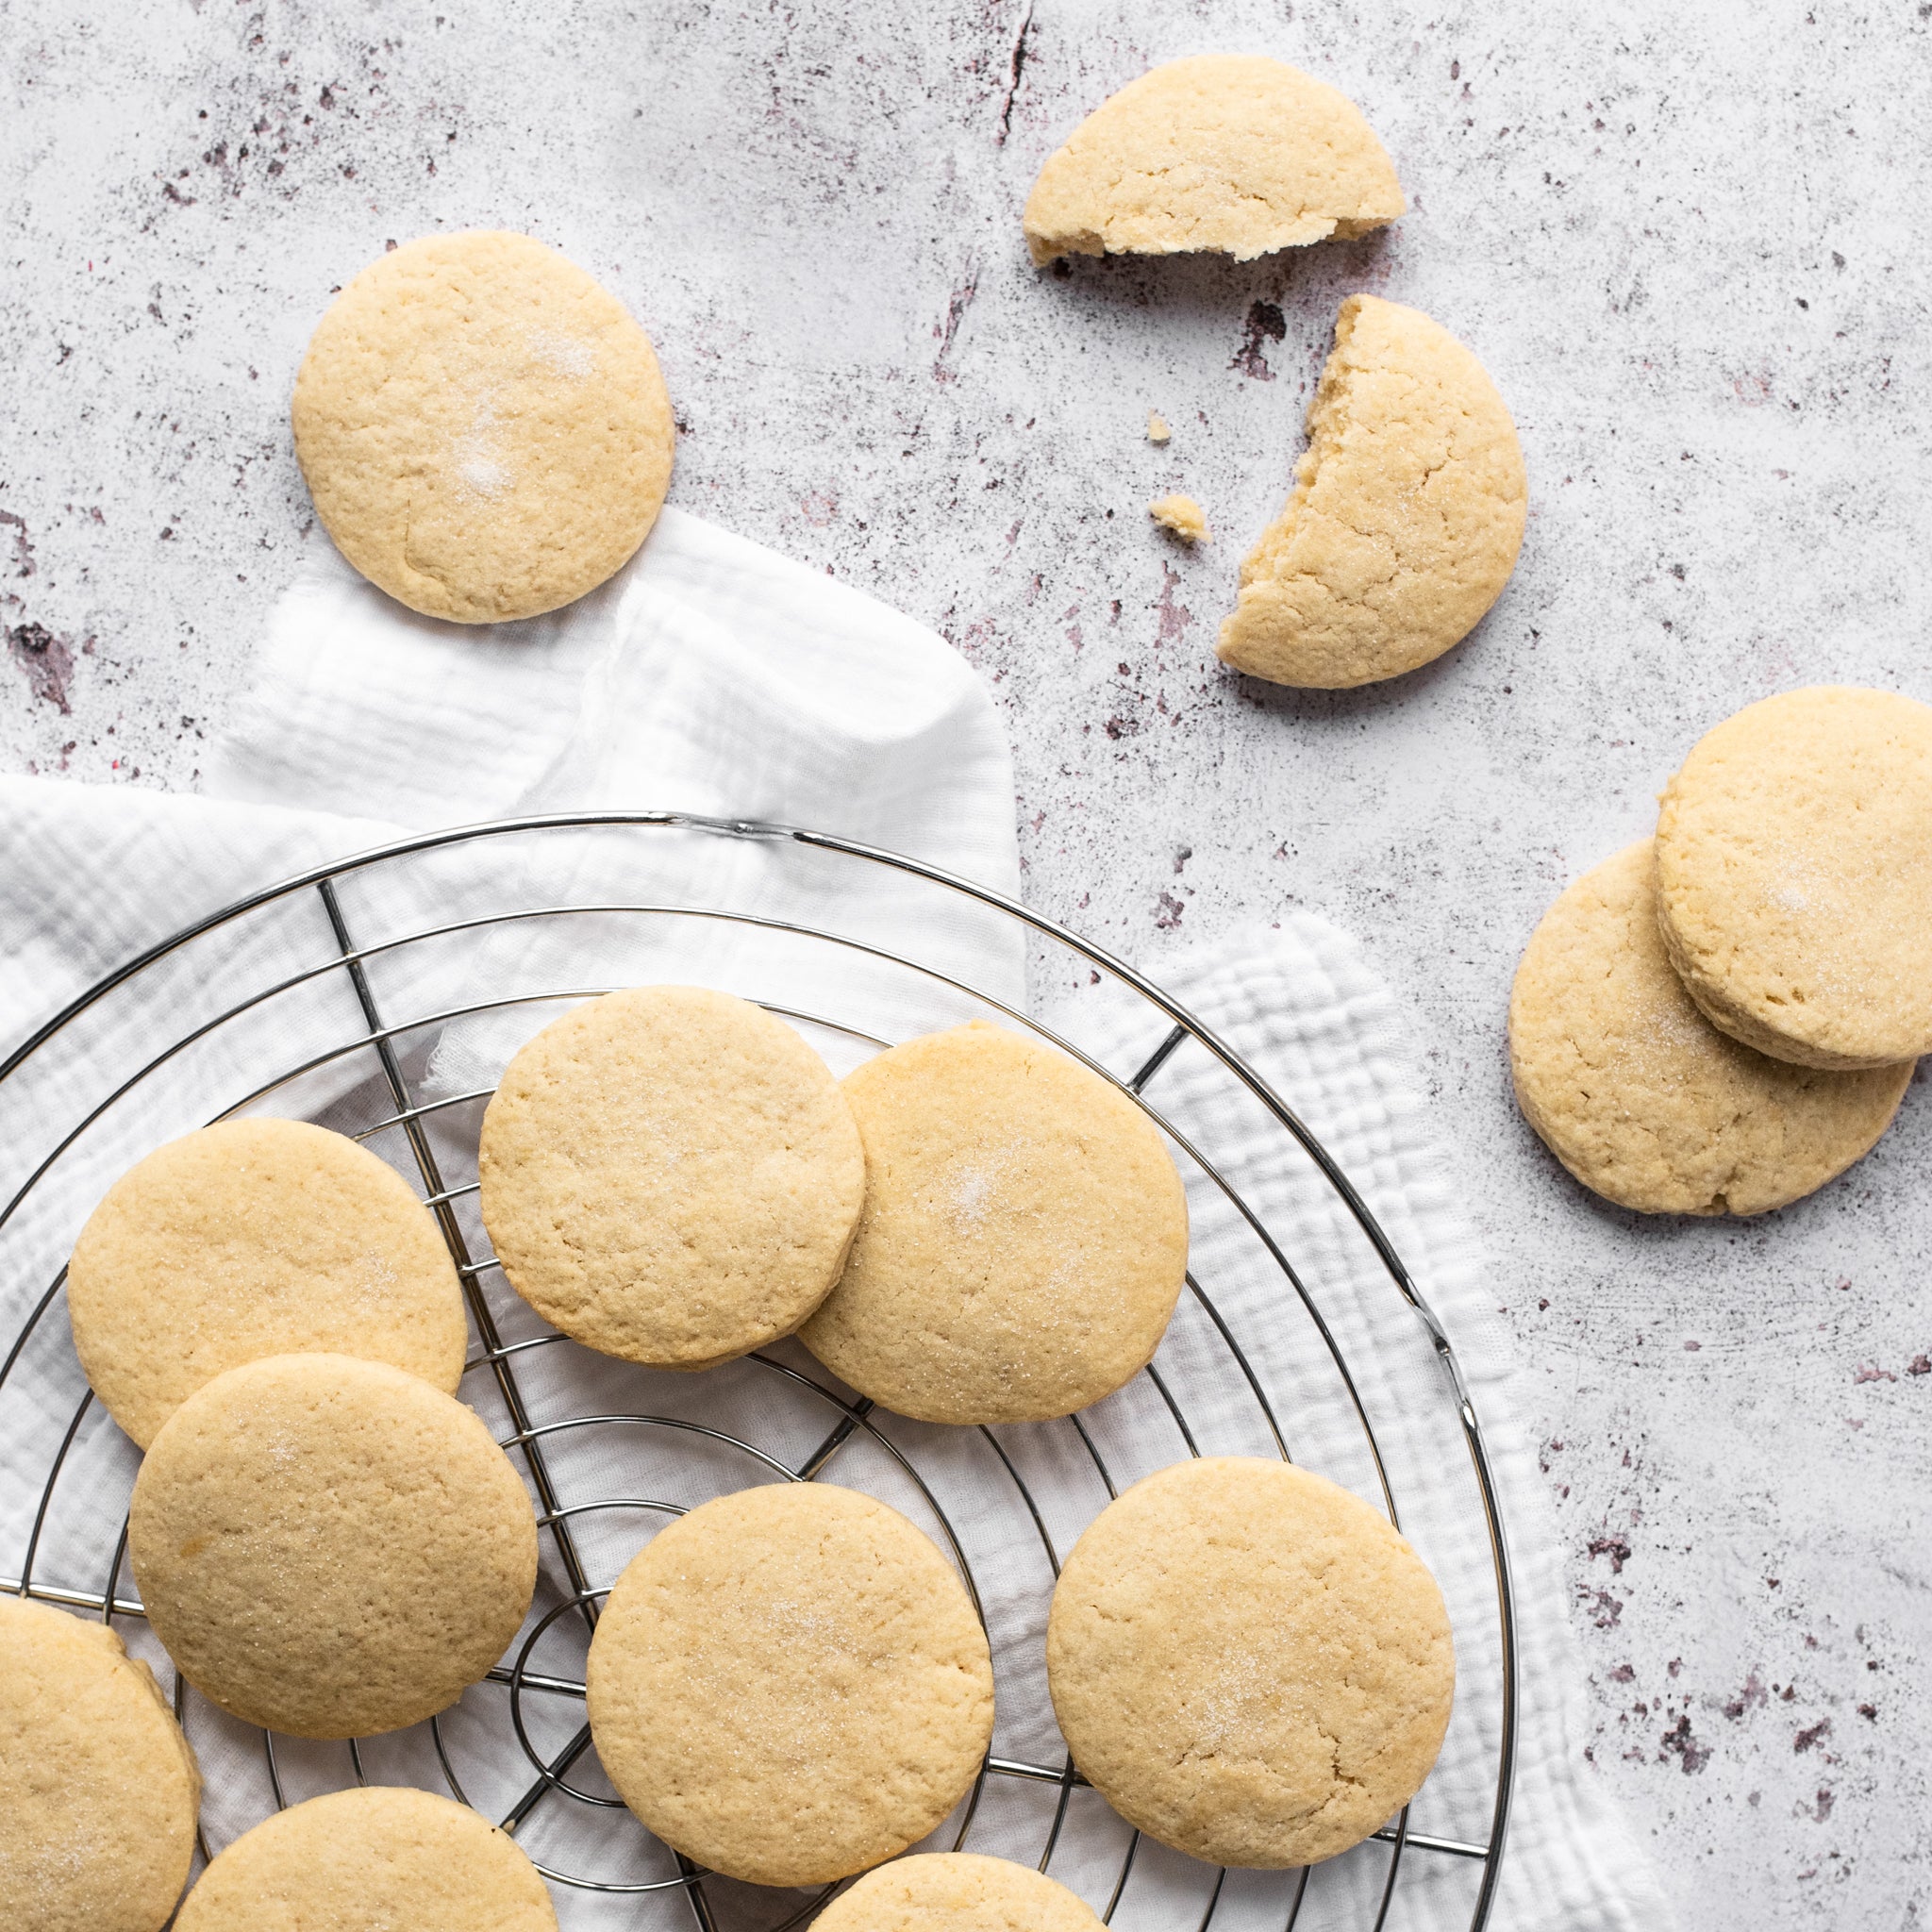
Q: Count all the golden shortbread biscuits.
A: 13